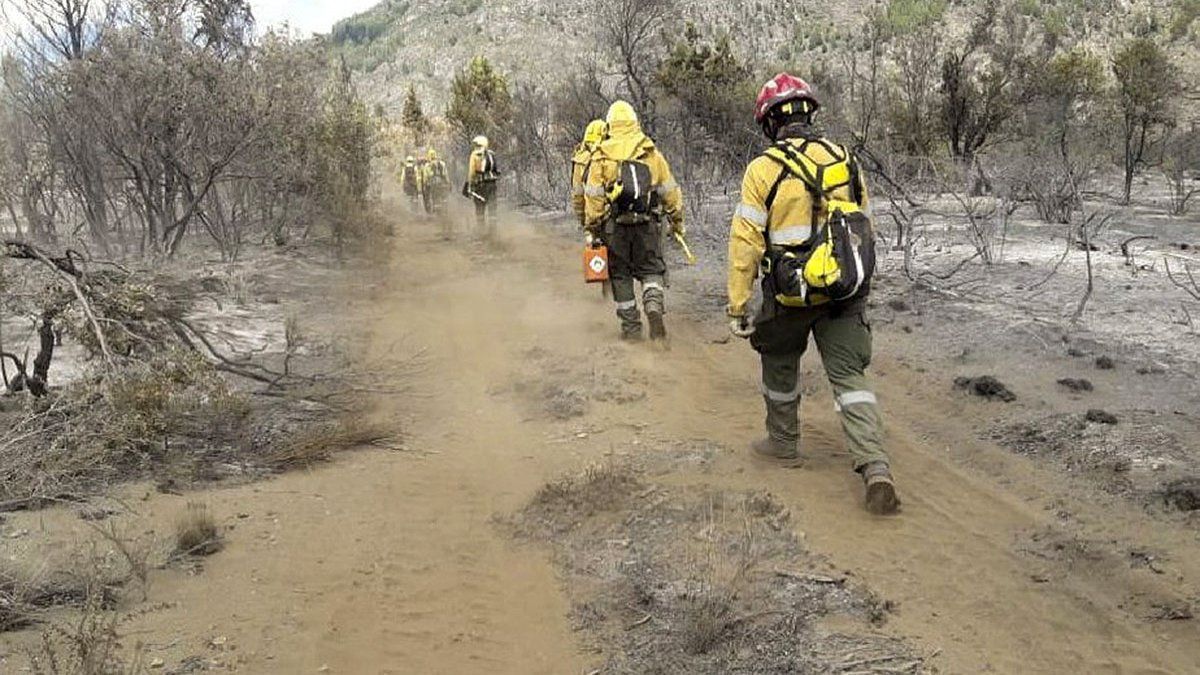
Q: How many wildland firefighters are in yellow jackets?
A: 6